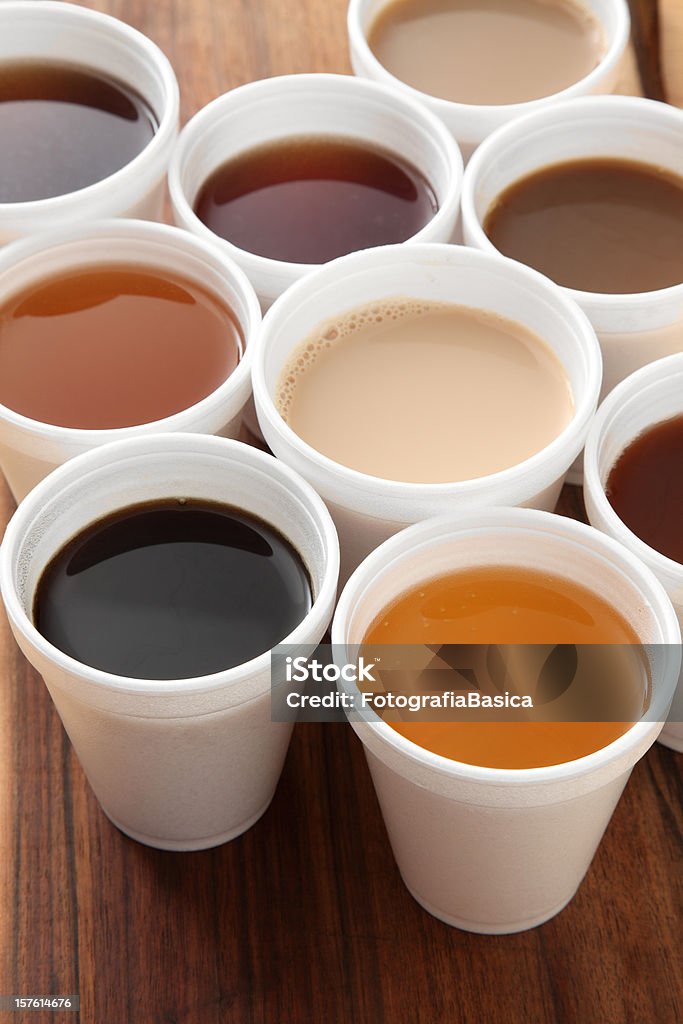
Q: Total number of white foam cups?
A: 9